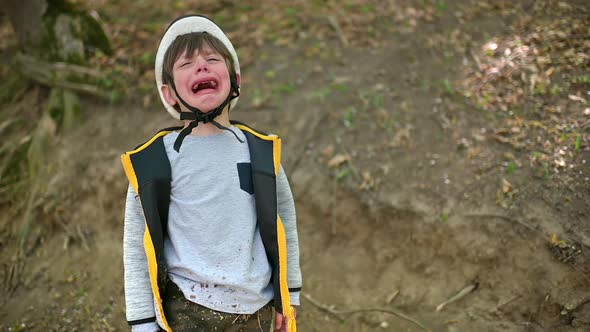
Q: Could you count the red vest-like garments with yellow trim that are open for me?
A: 0